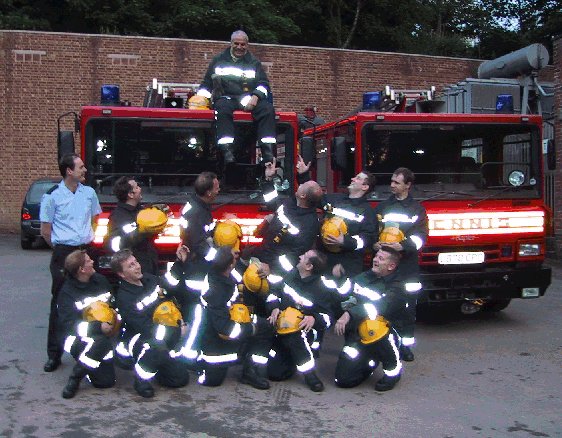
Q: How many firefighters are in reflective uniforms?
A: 11